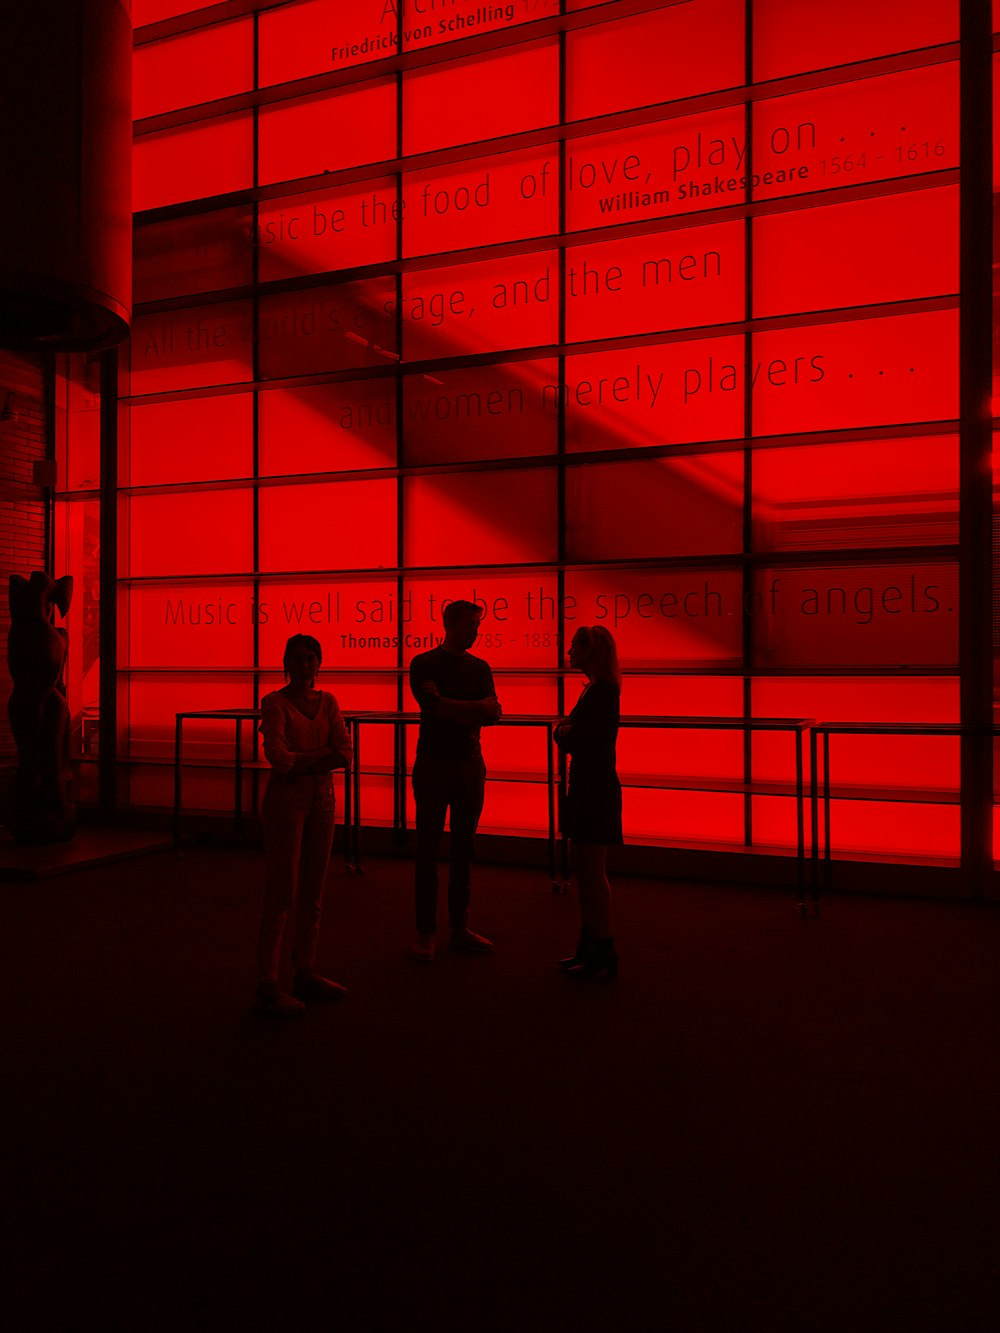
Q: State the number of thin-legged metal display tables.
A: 4